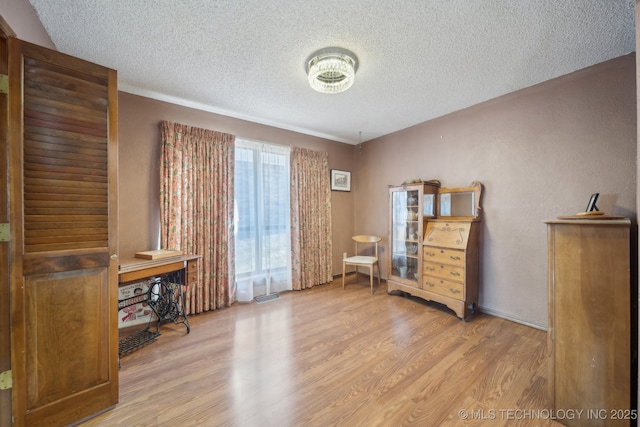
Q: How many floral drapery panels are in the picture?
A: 2